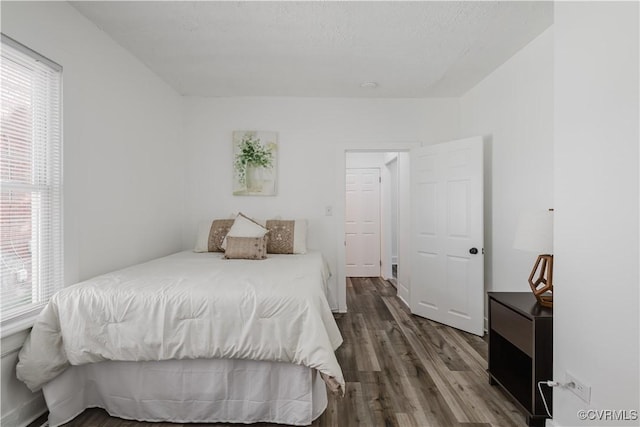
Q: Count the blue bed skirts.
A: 0